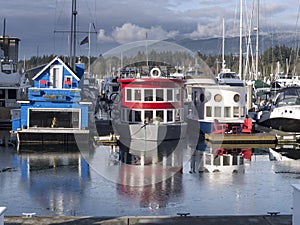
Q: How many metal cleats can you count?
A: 3